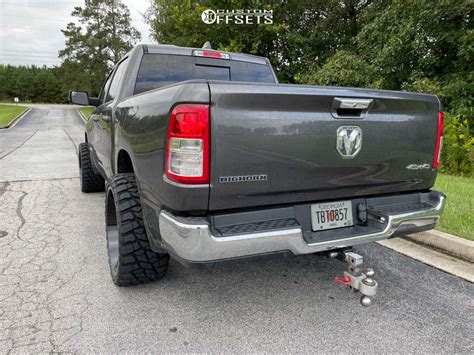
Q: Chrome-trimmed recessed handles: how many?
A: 1